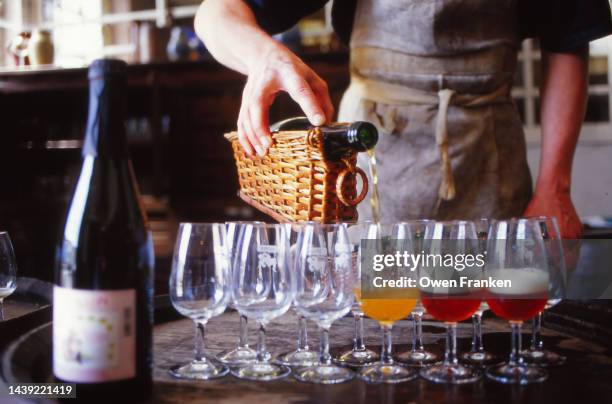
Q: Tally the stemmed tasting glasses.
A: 13